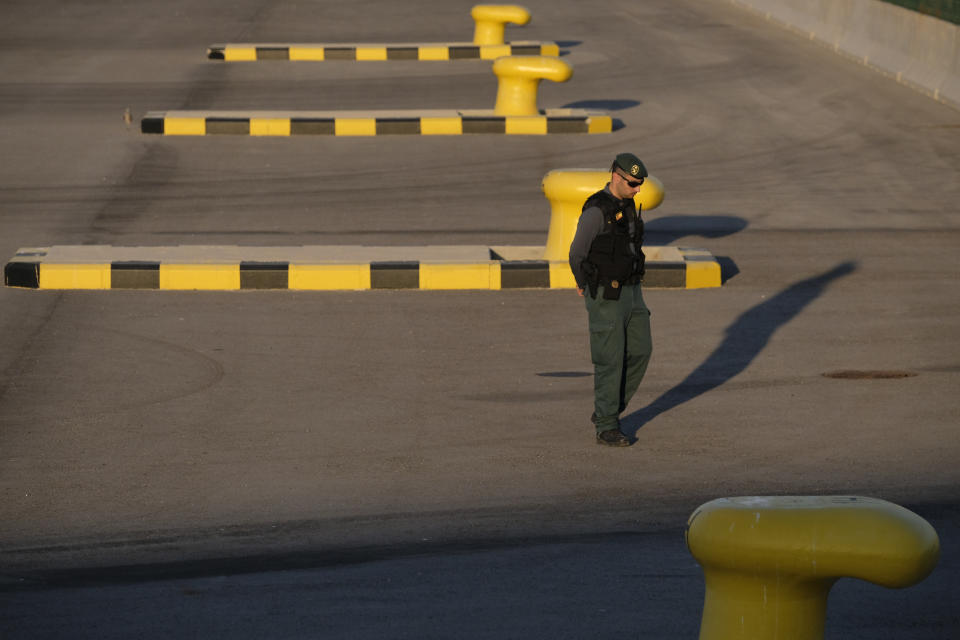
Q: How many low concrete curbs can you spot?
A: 3